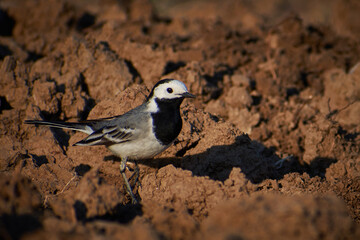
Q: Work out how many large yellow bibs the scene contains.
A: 0